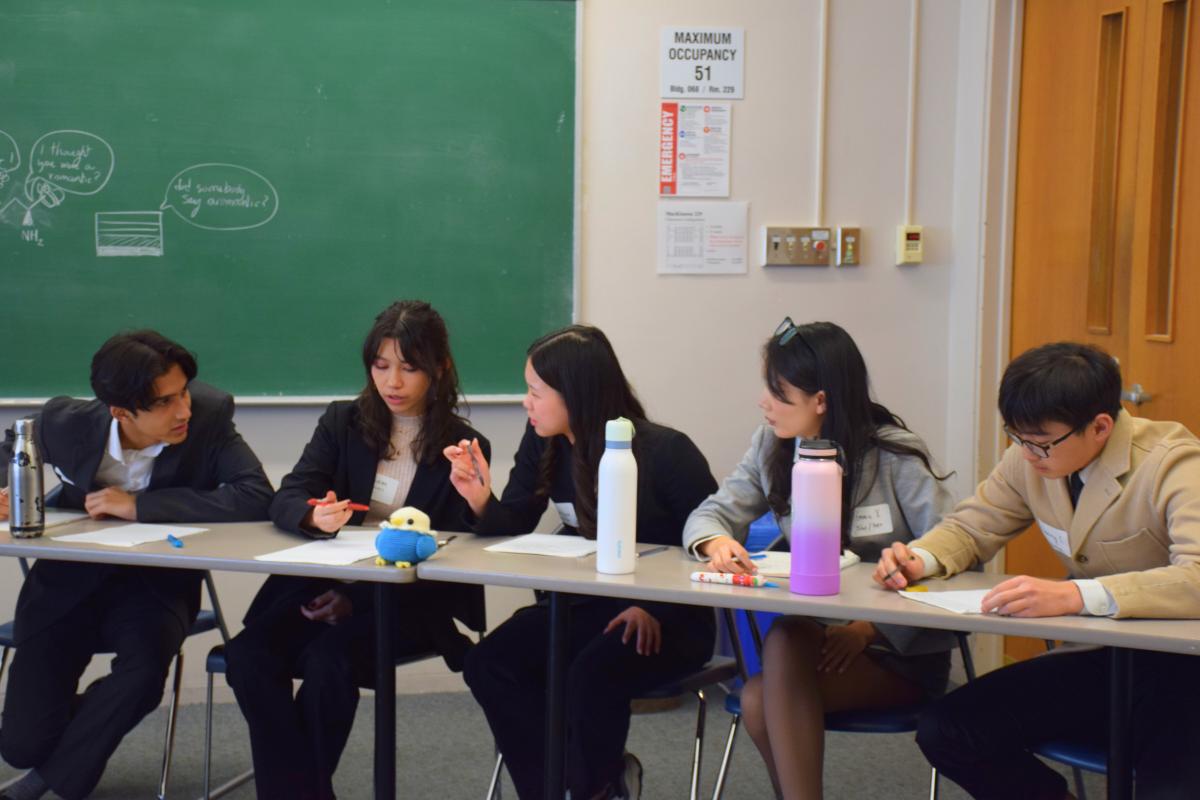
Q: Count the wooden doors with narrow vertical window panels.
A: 2